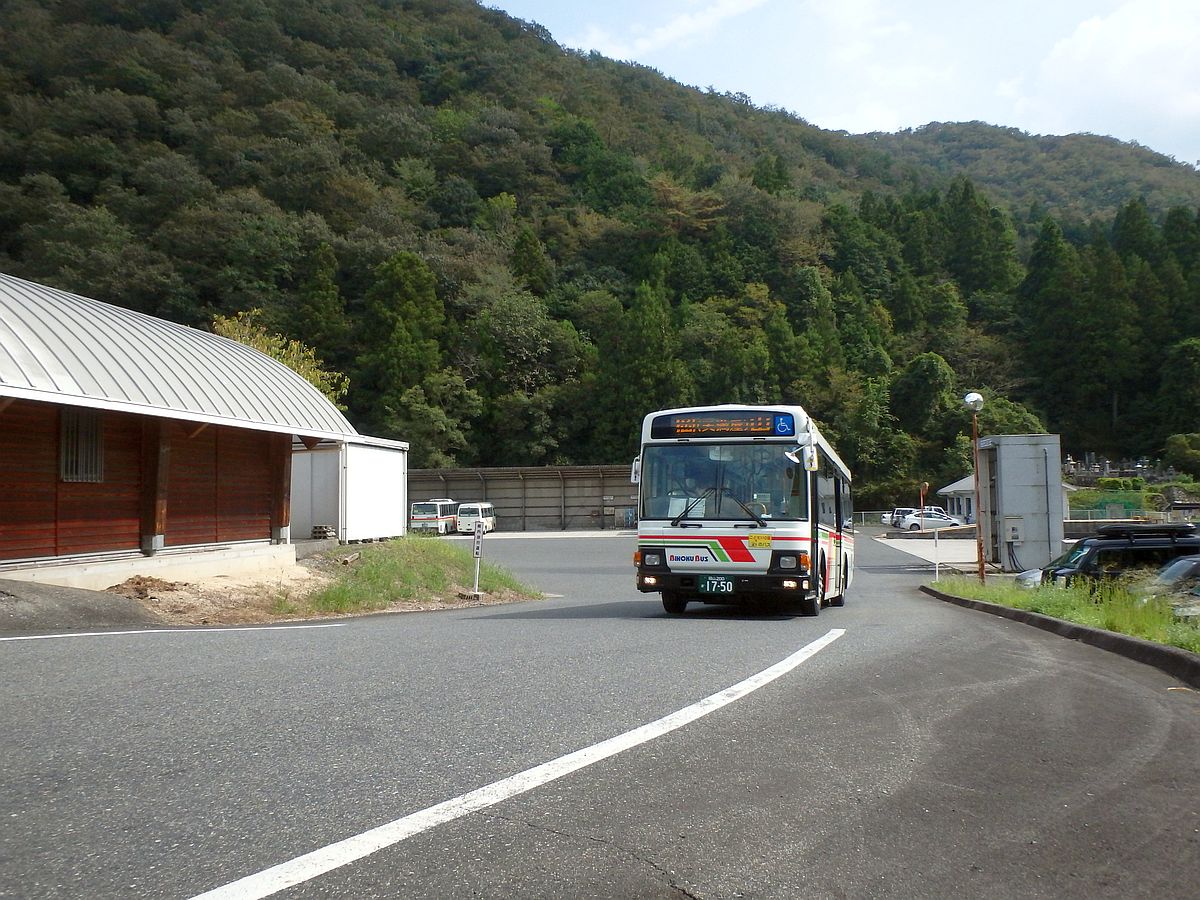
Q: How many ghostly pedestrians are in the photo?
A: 0